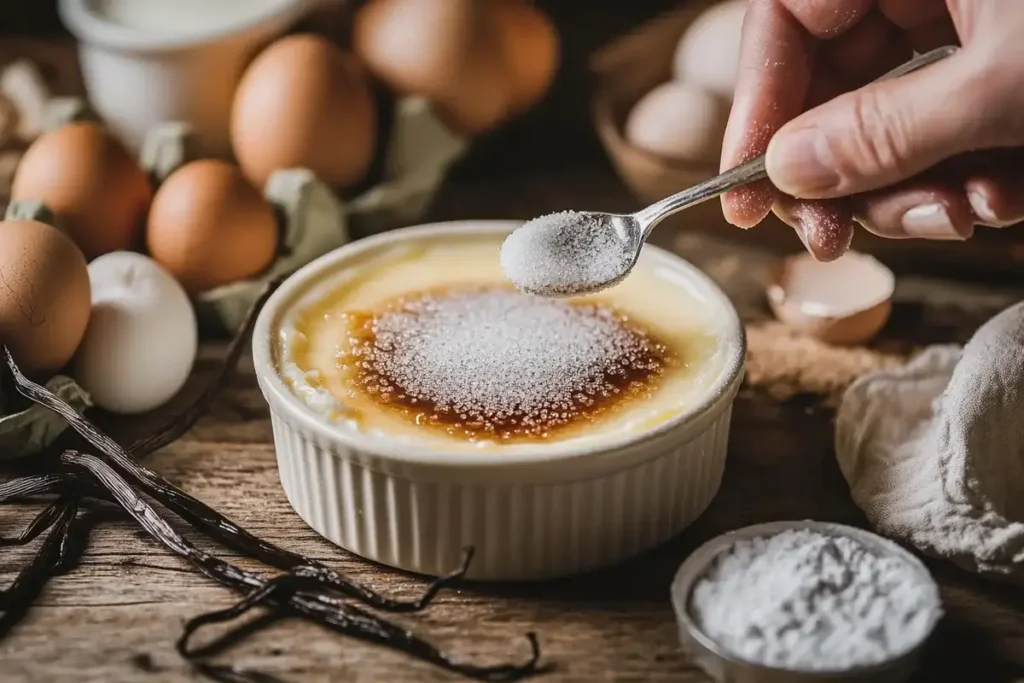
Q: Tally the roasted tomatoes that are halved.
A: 0